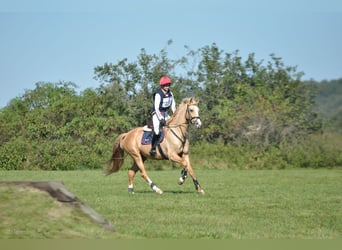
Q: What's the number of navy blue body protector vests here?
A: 1